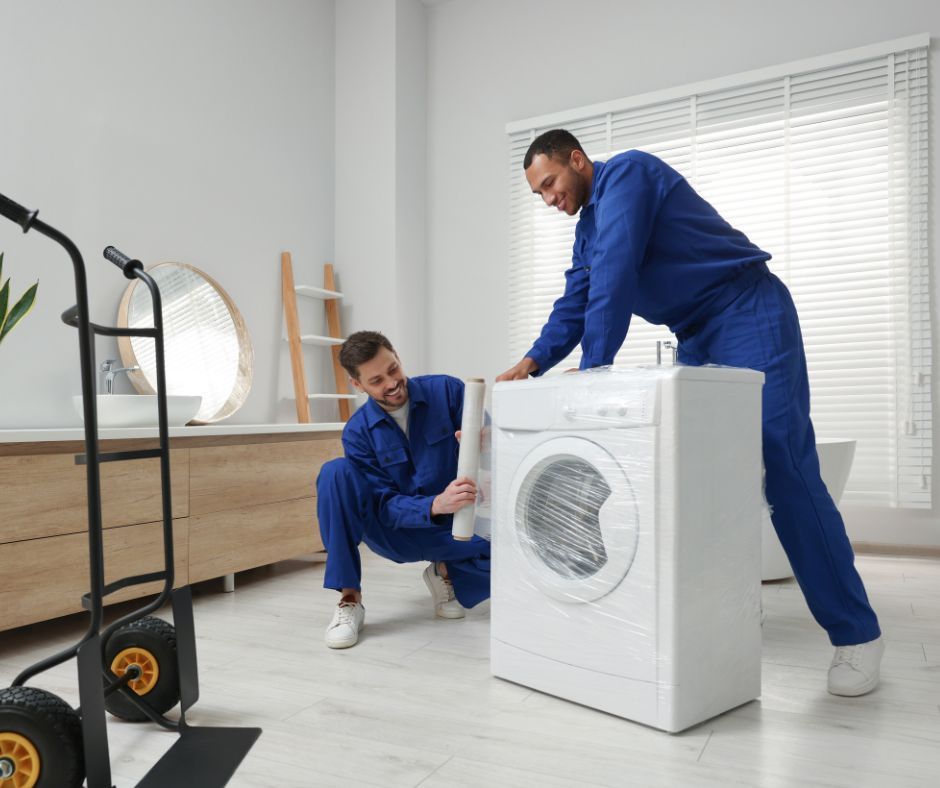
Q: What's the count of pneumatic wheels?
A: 2